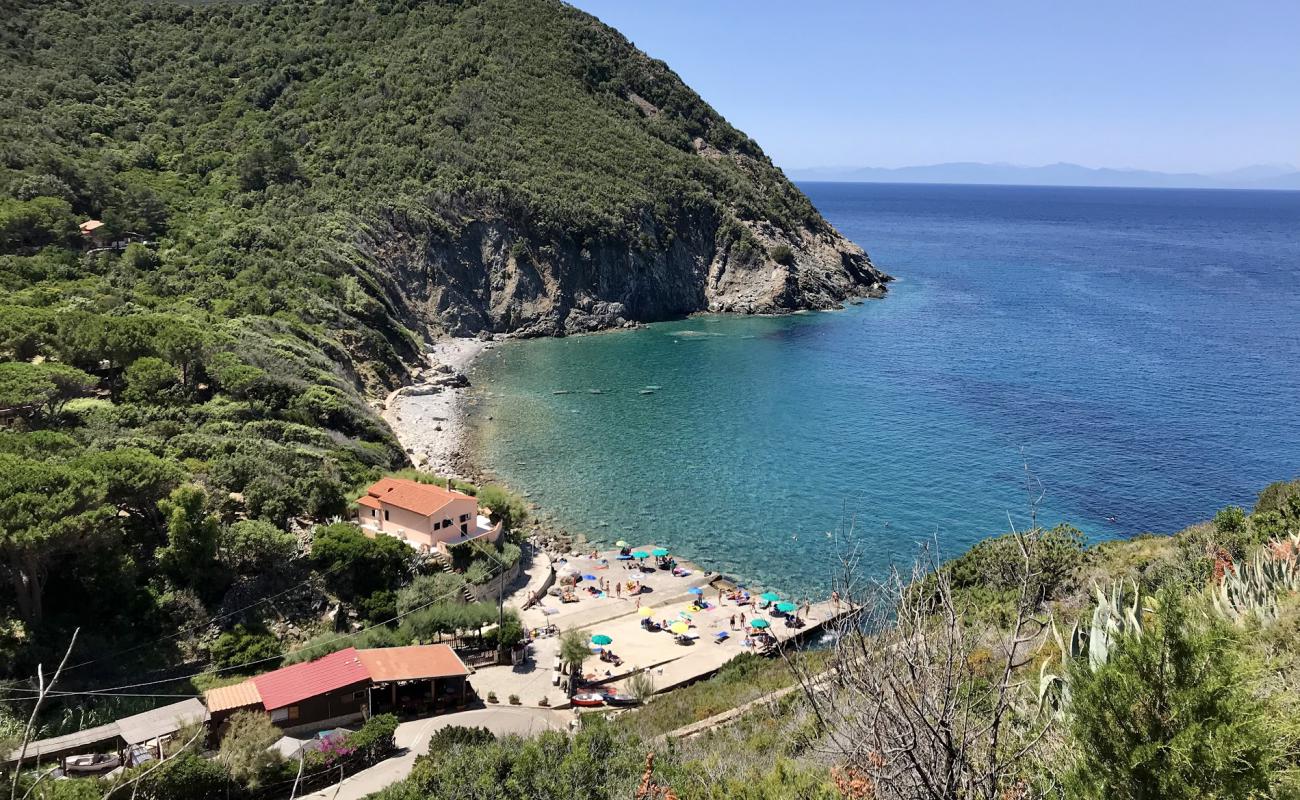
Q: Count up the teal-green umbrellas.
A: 6